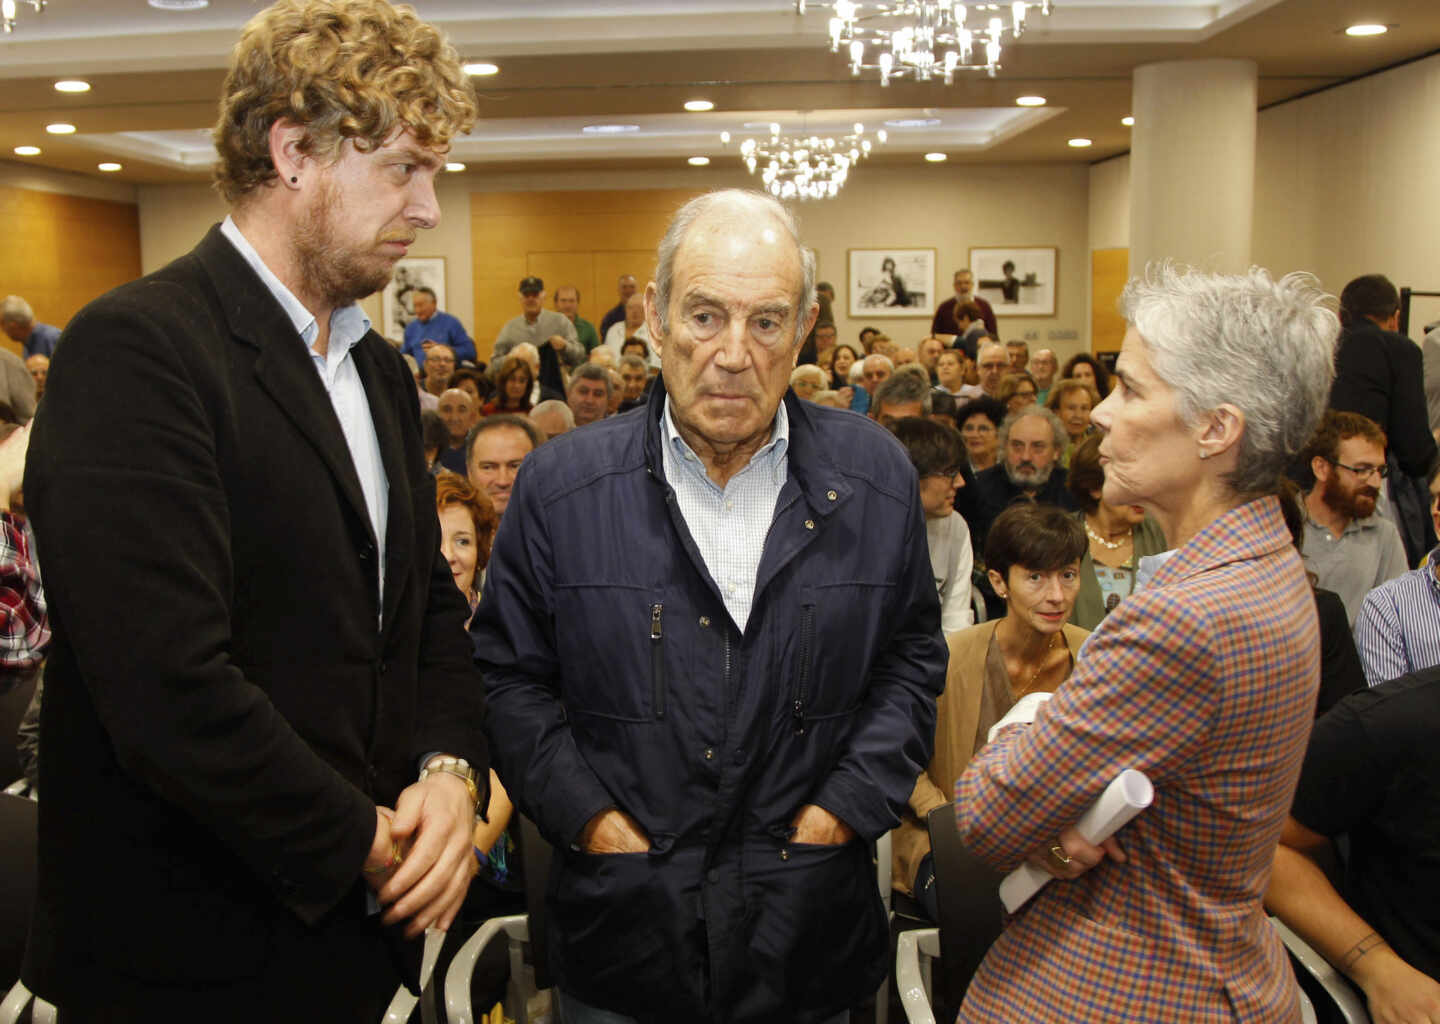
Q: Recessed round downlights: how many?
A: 13